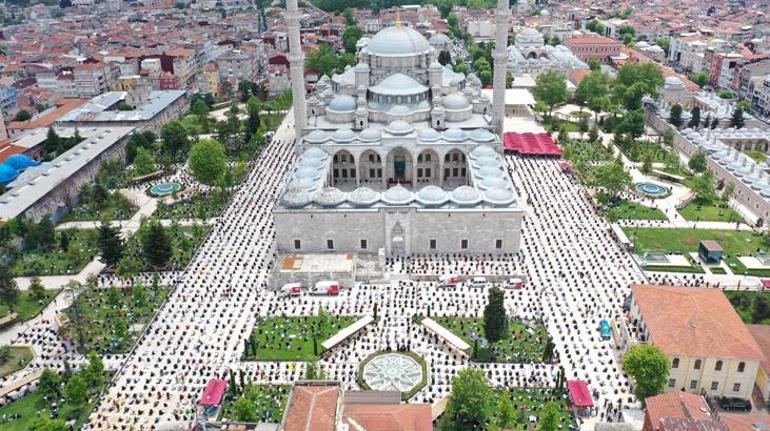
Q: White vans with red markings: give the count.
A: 4